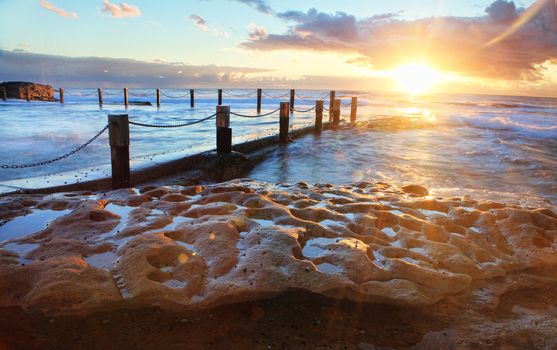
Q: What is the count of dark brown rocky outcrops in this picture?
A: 1